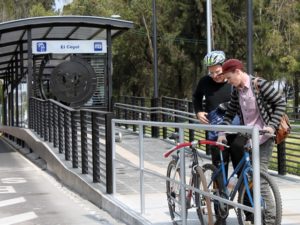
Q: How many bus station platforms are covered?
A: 1